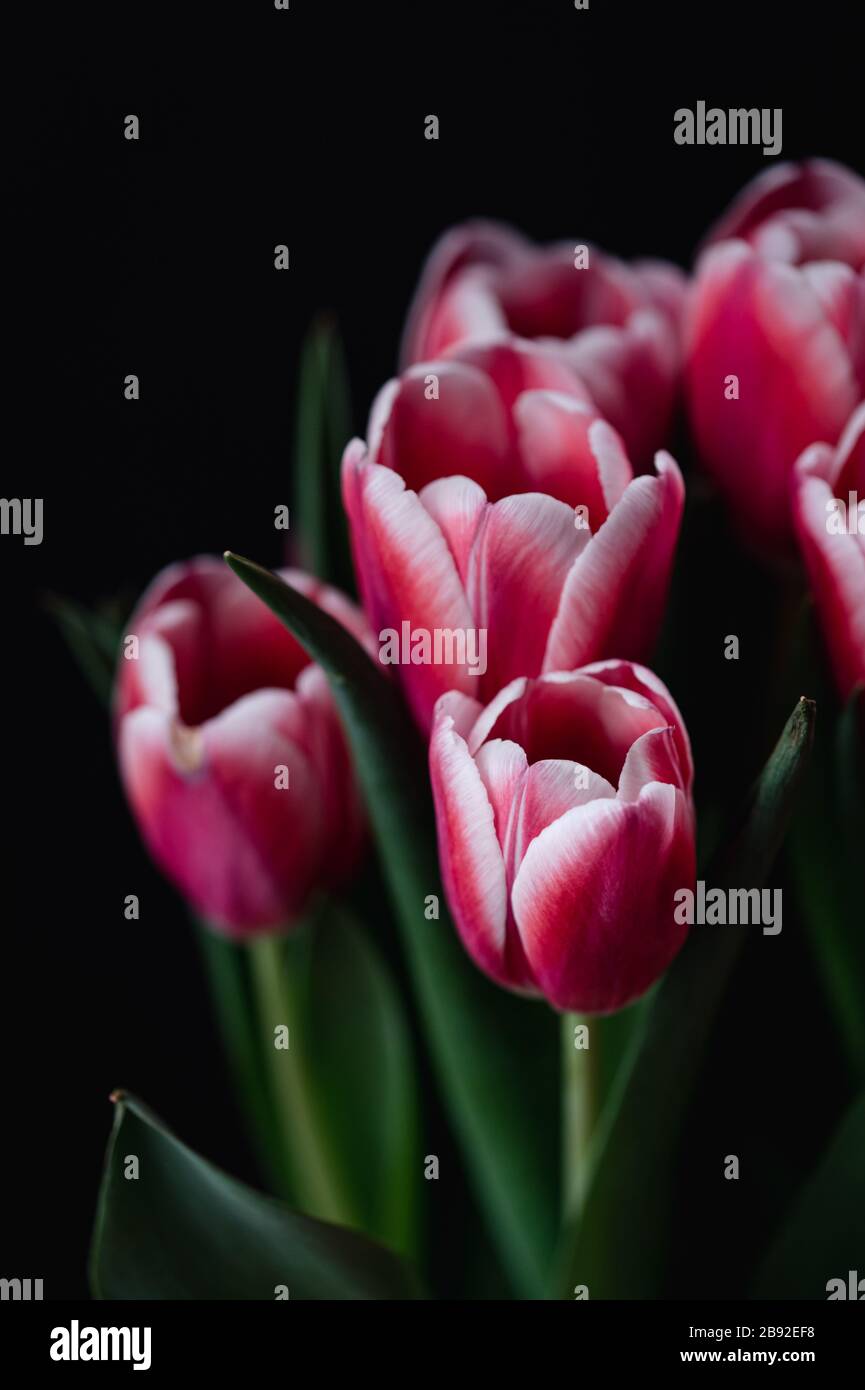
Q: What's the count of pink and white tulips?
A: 6